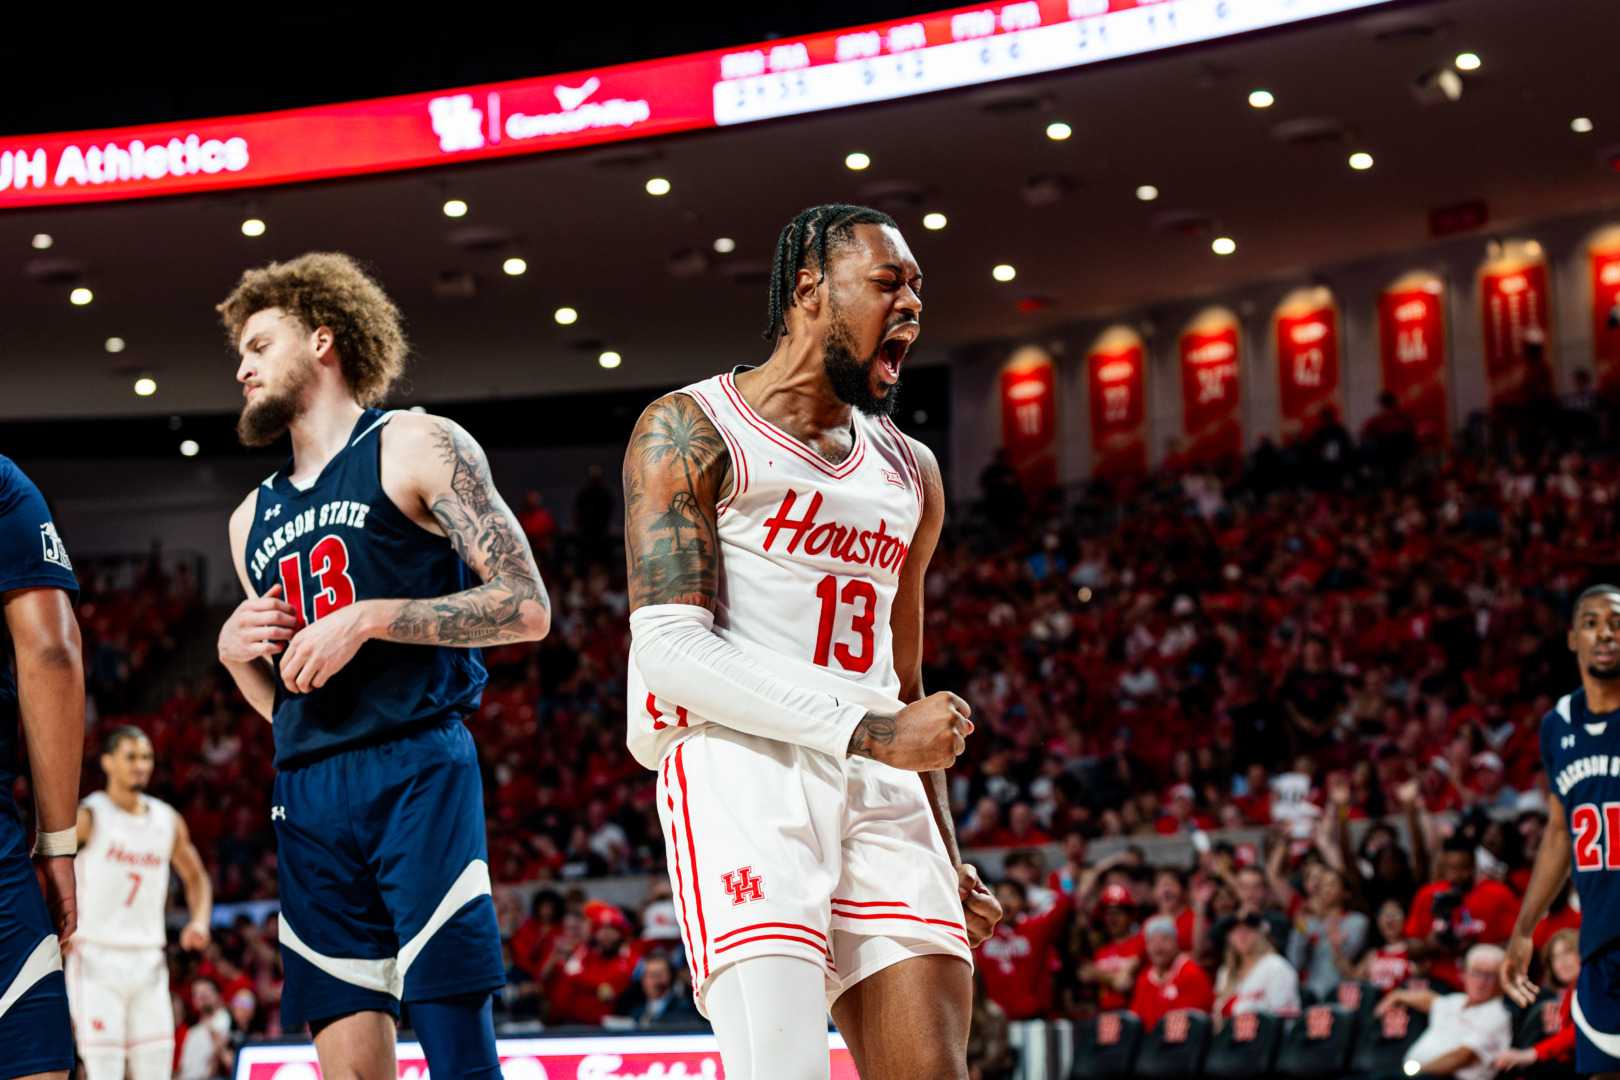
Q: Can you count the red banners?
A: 7